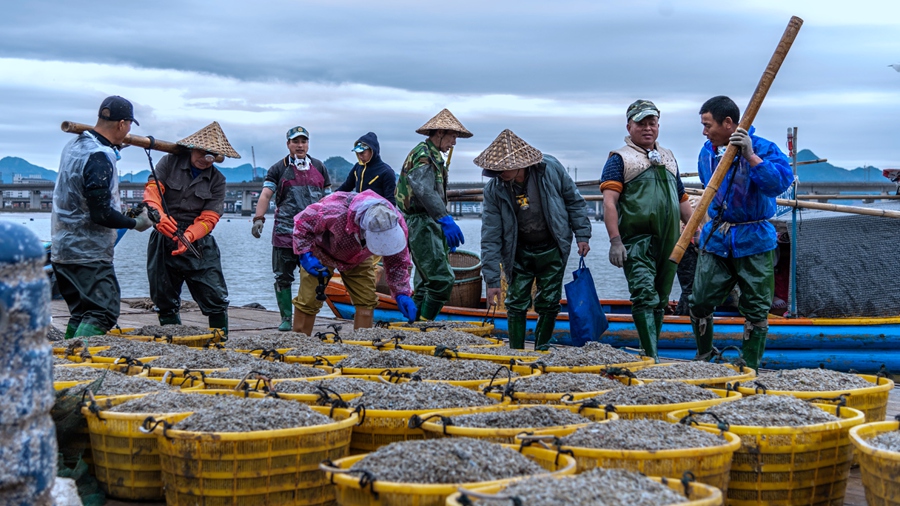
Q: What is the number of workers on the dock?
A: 9